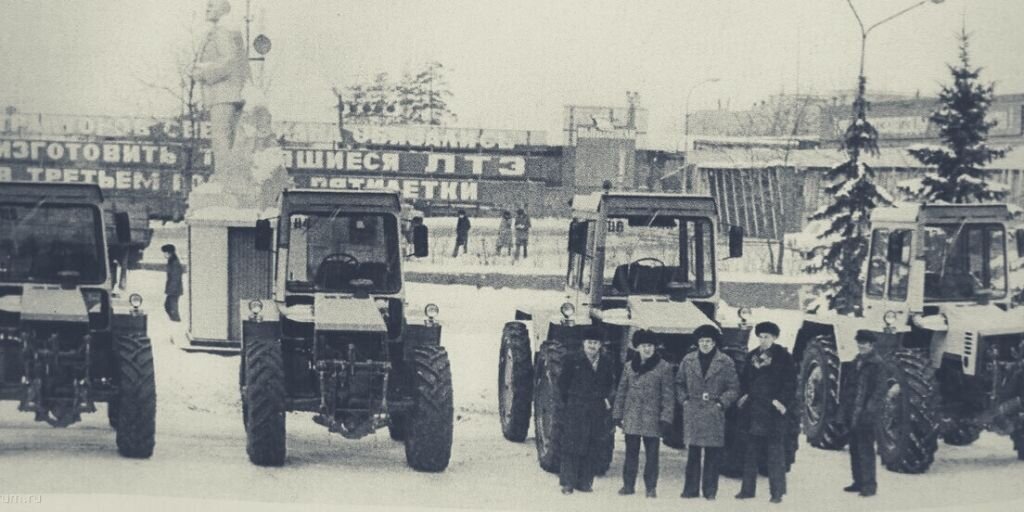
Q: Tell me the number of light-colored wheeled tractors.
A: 4